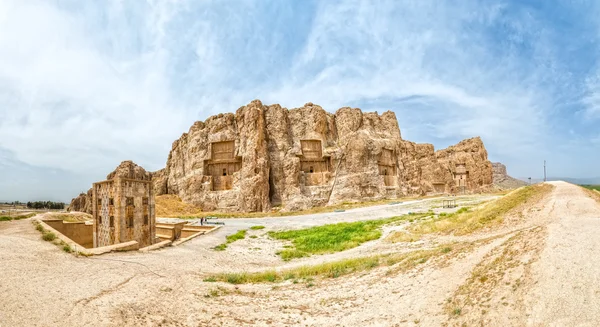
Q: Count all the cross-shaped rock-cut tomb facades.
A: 4